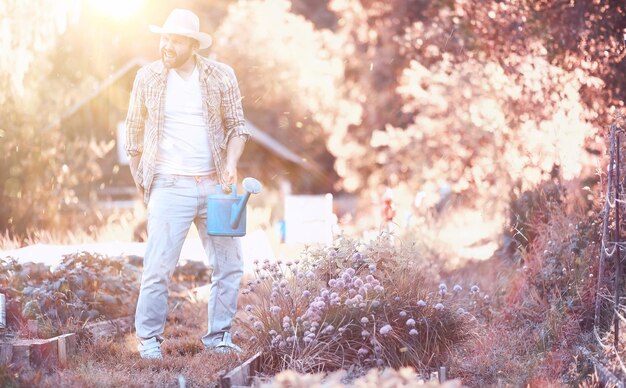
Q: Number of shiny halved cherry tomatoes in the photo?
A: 0